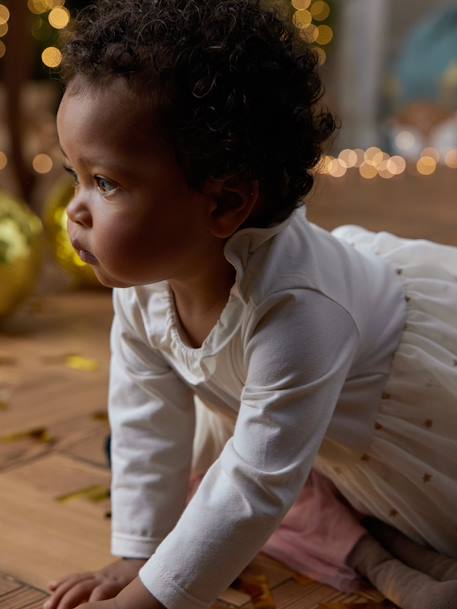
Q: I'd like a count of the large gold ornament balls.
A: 2